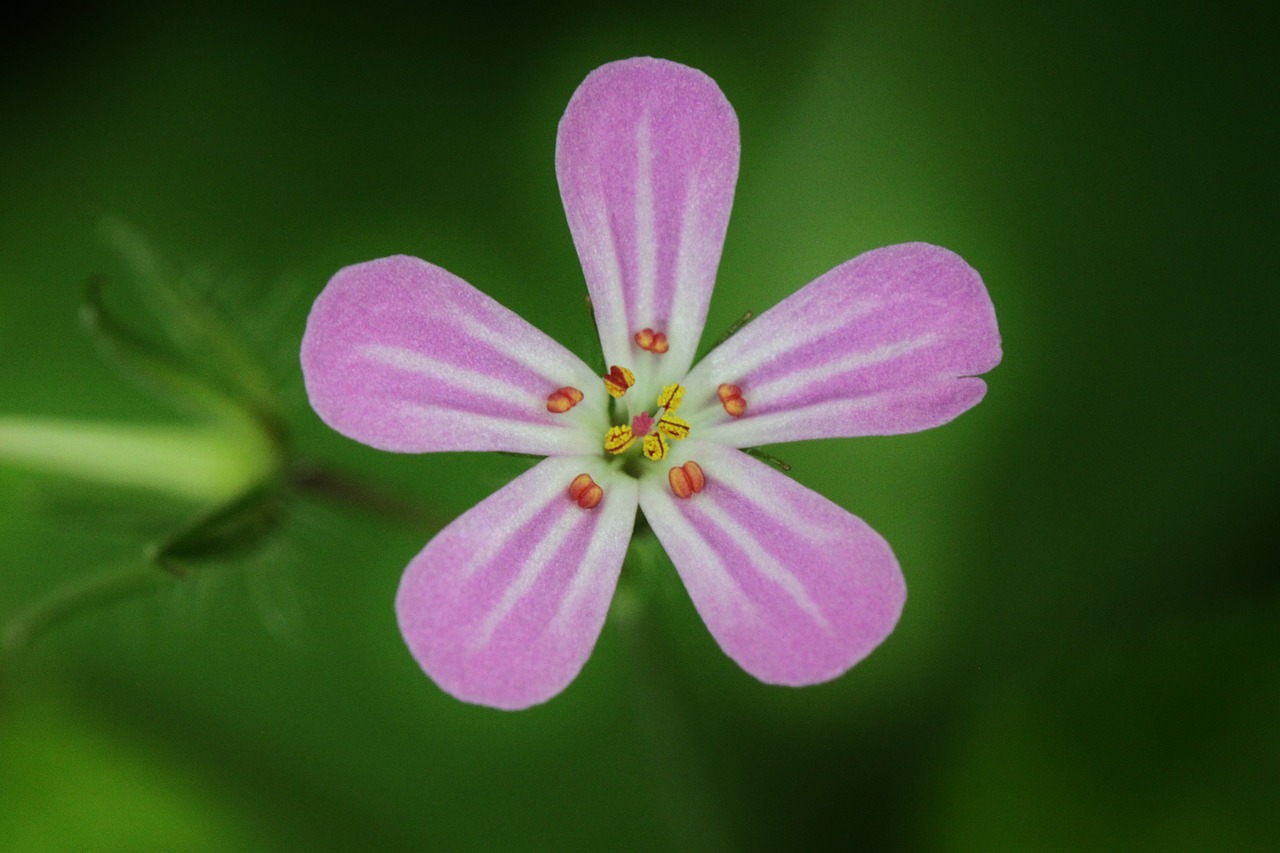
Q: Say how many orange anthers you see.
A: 5